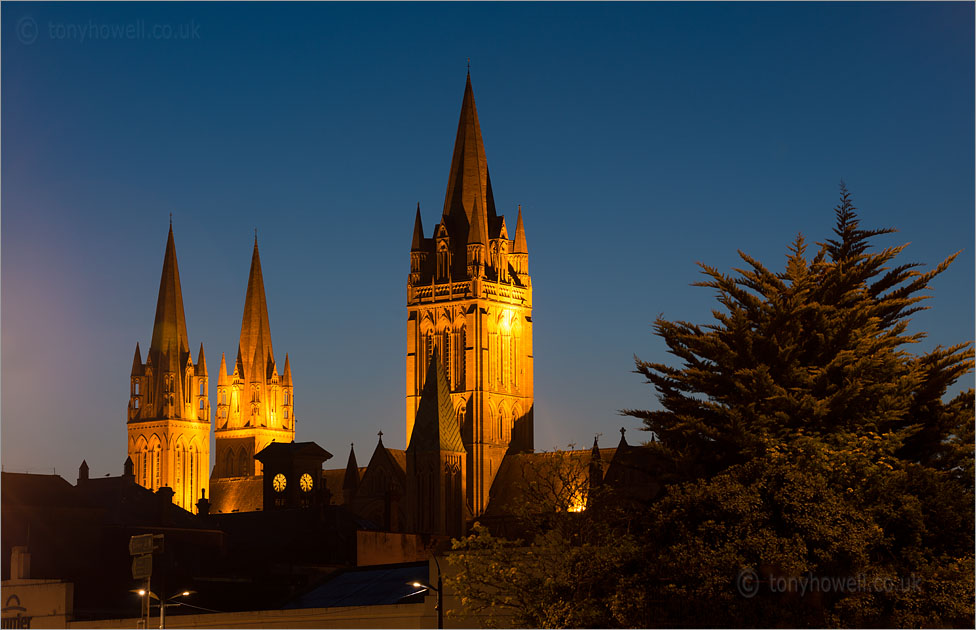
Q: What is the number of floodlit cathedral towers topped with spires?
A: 3